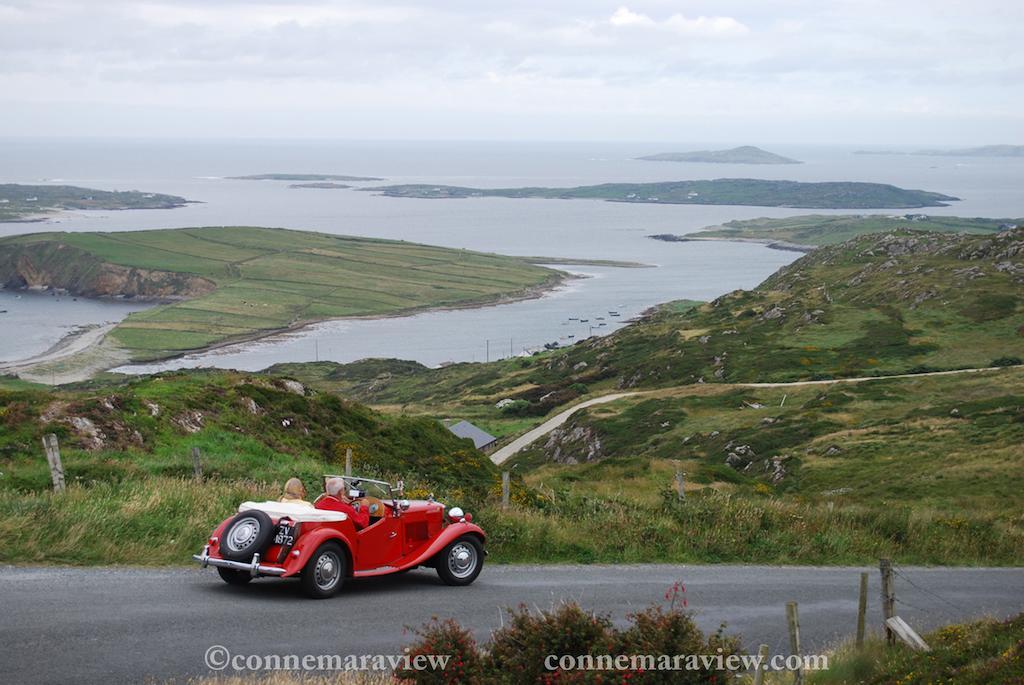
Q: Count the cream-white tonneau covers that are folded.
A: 1